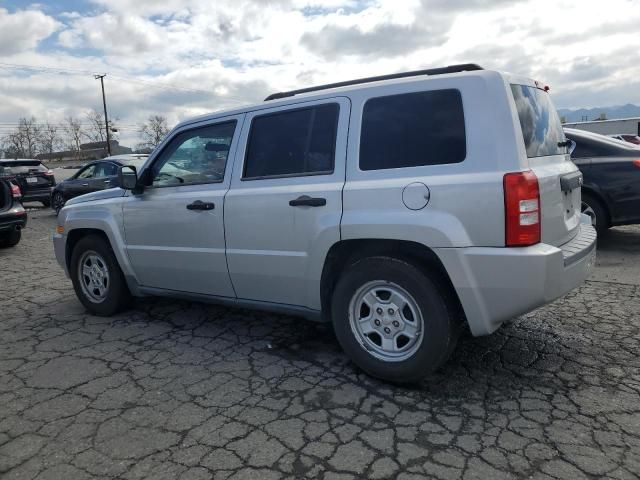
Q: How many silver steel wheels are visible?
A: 2